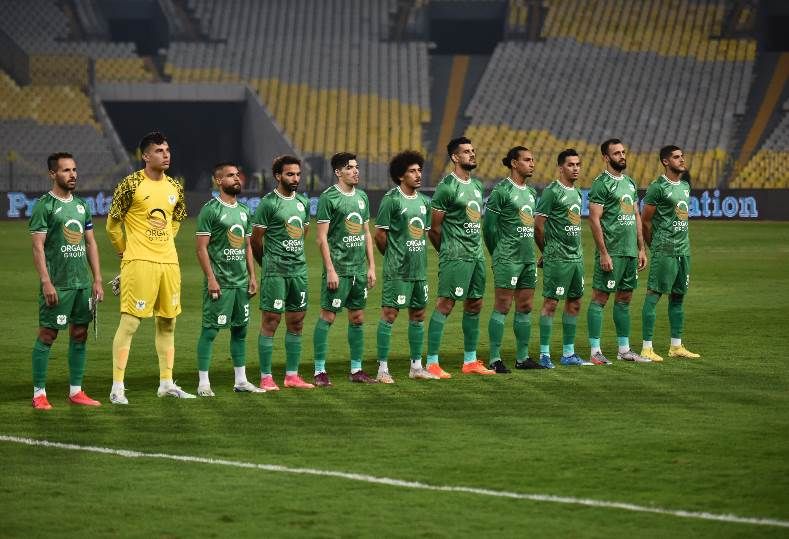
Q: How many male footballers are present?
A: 11